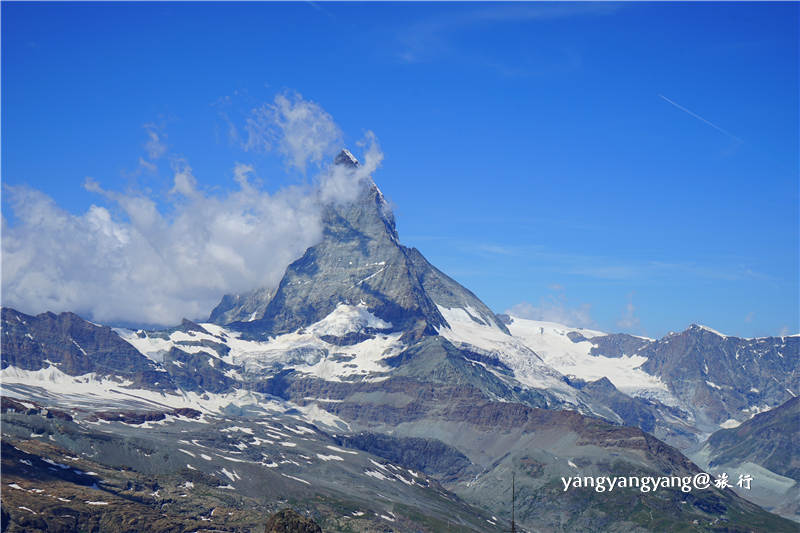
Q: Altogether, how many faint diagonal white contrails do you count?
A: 1